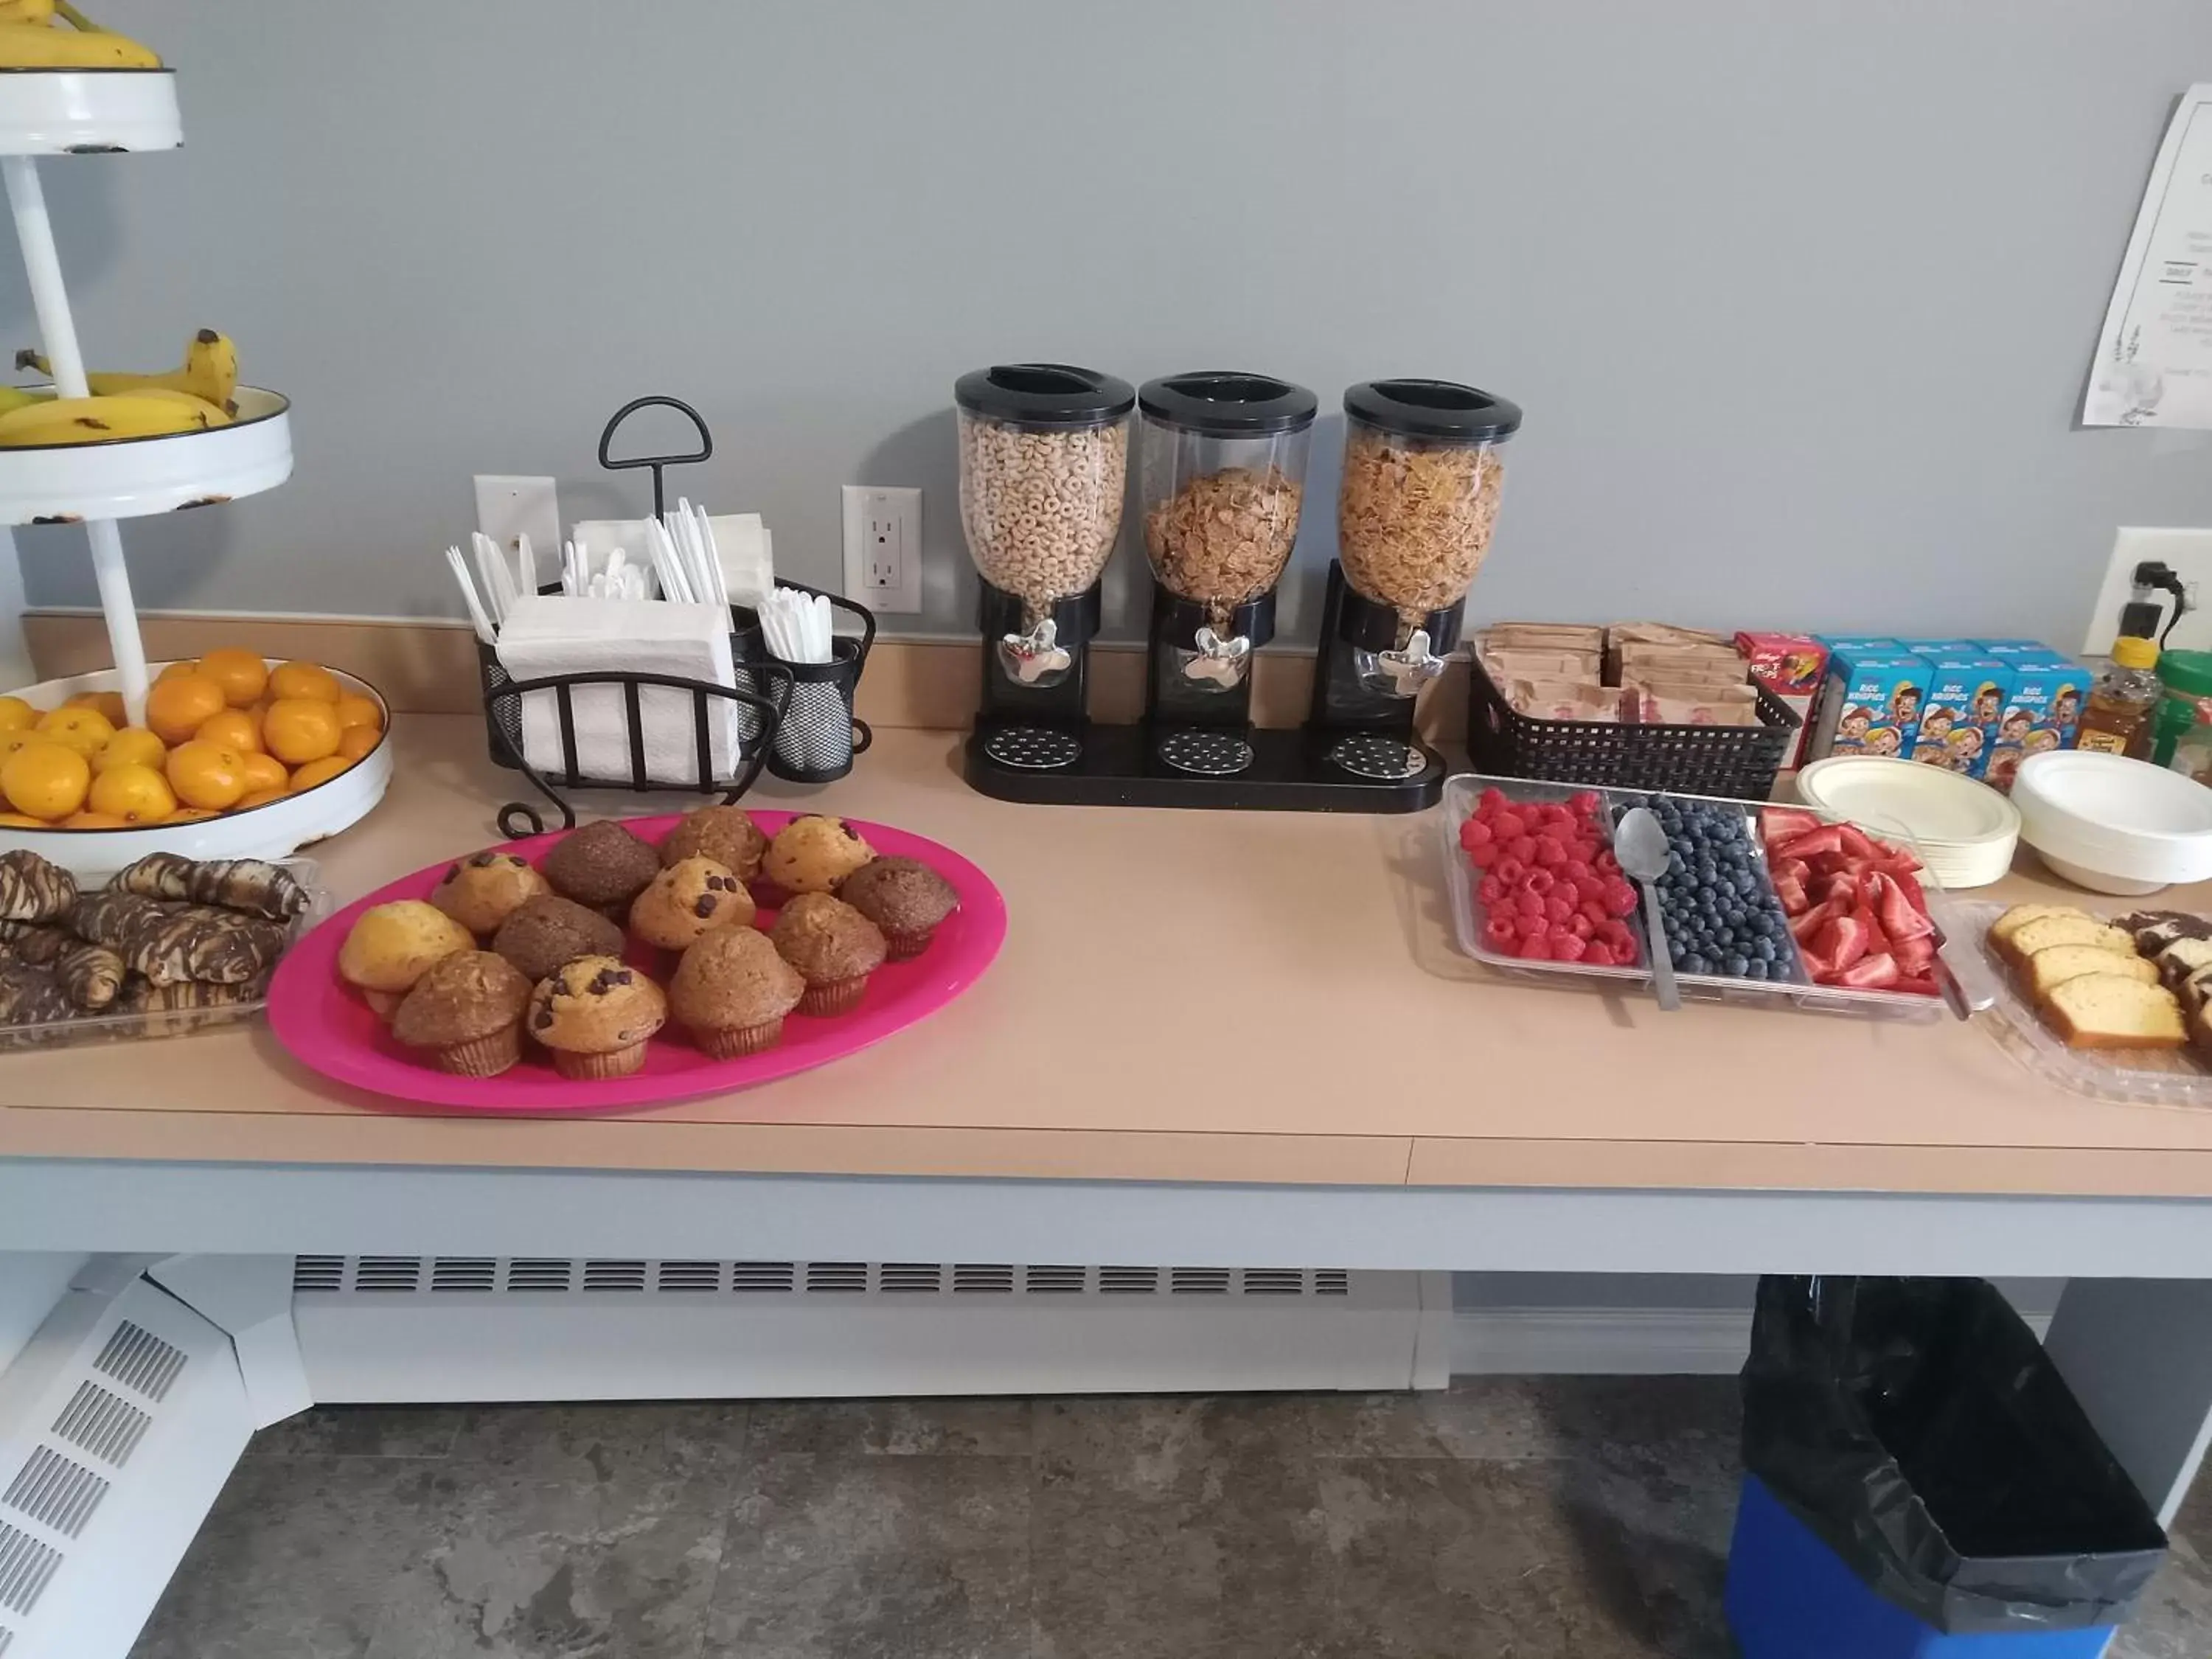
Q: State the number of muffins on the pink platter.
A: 12